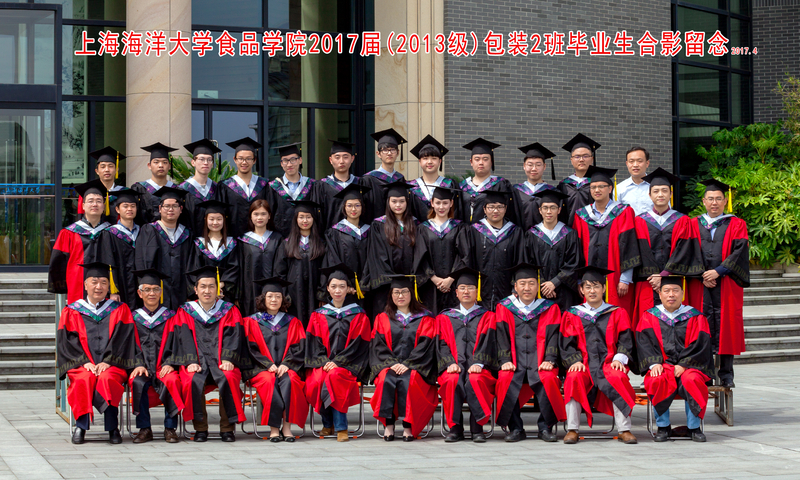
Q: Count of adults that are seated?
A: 10